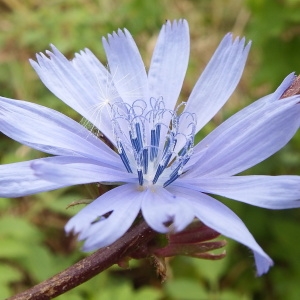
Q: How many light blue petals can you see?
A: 14